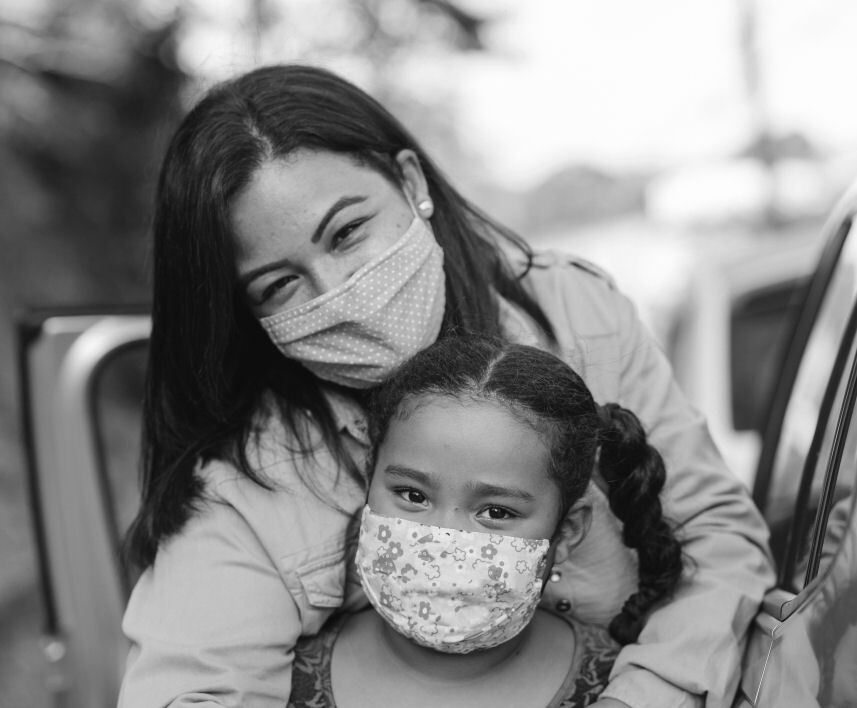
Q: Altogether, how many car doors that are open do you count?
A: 1